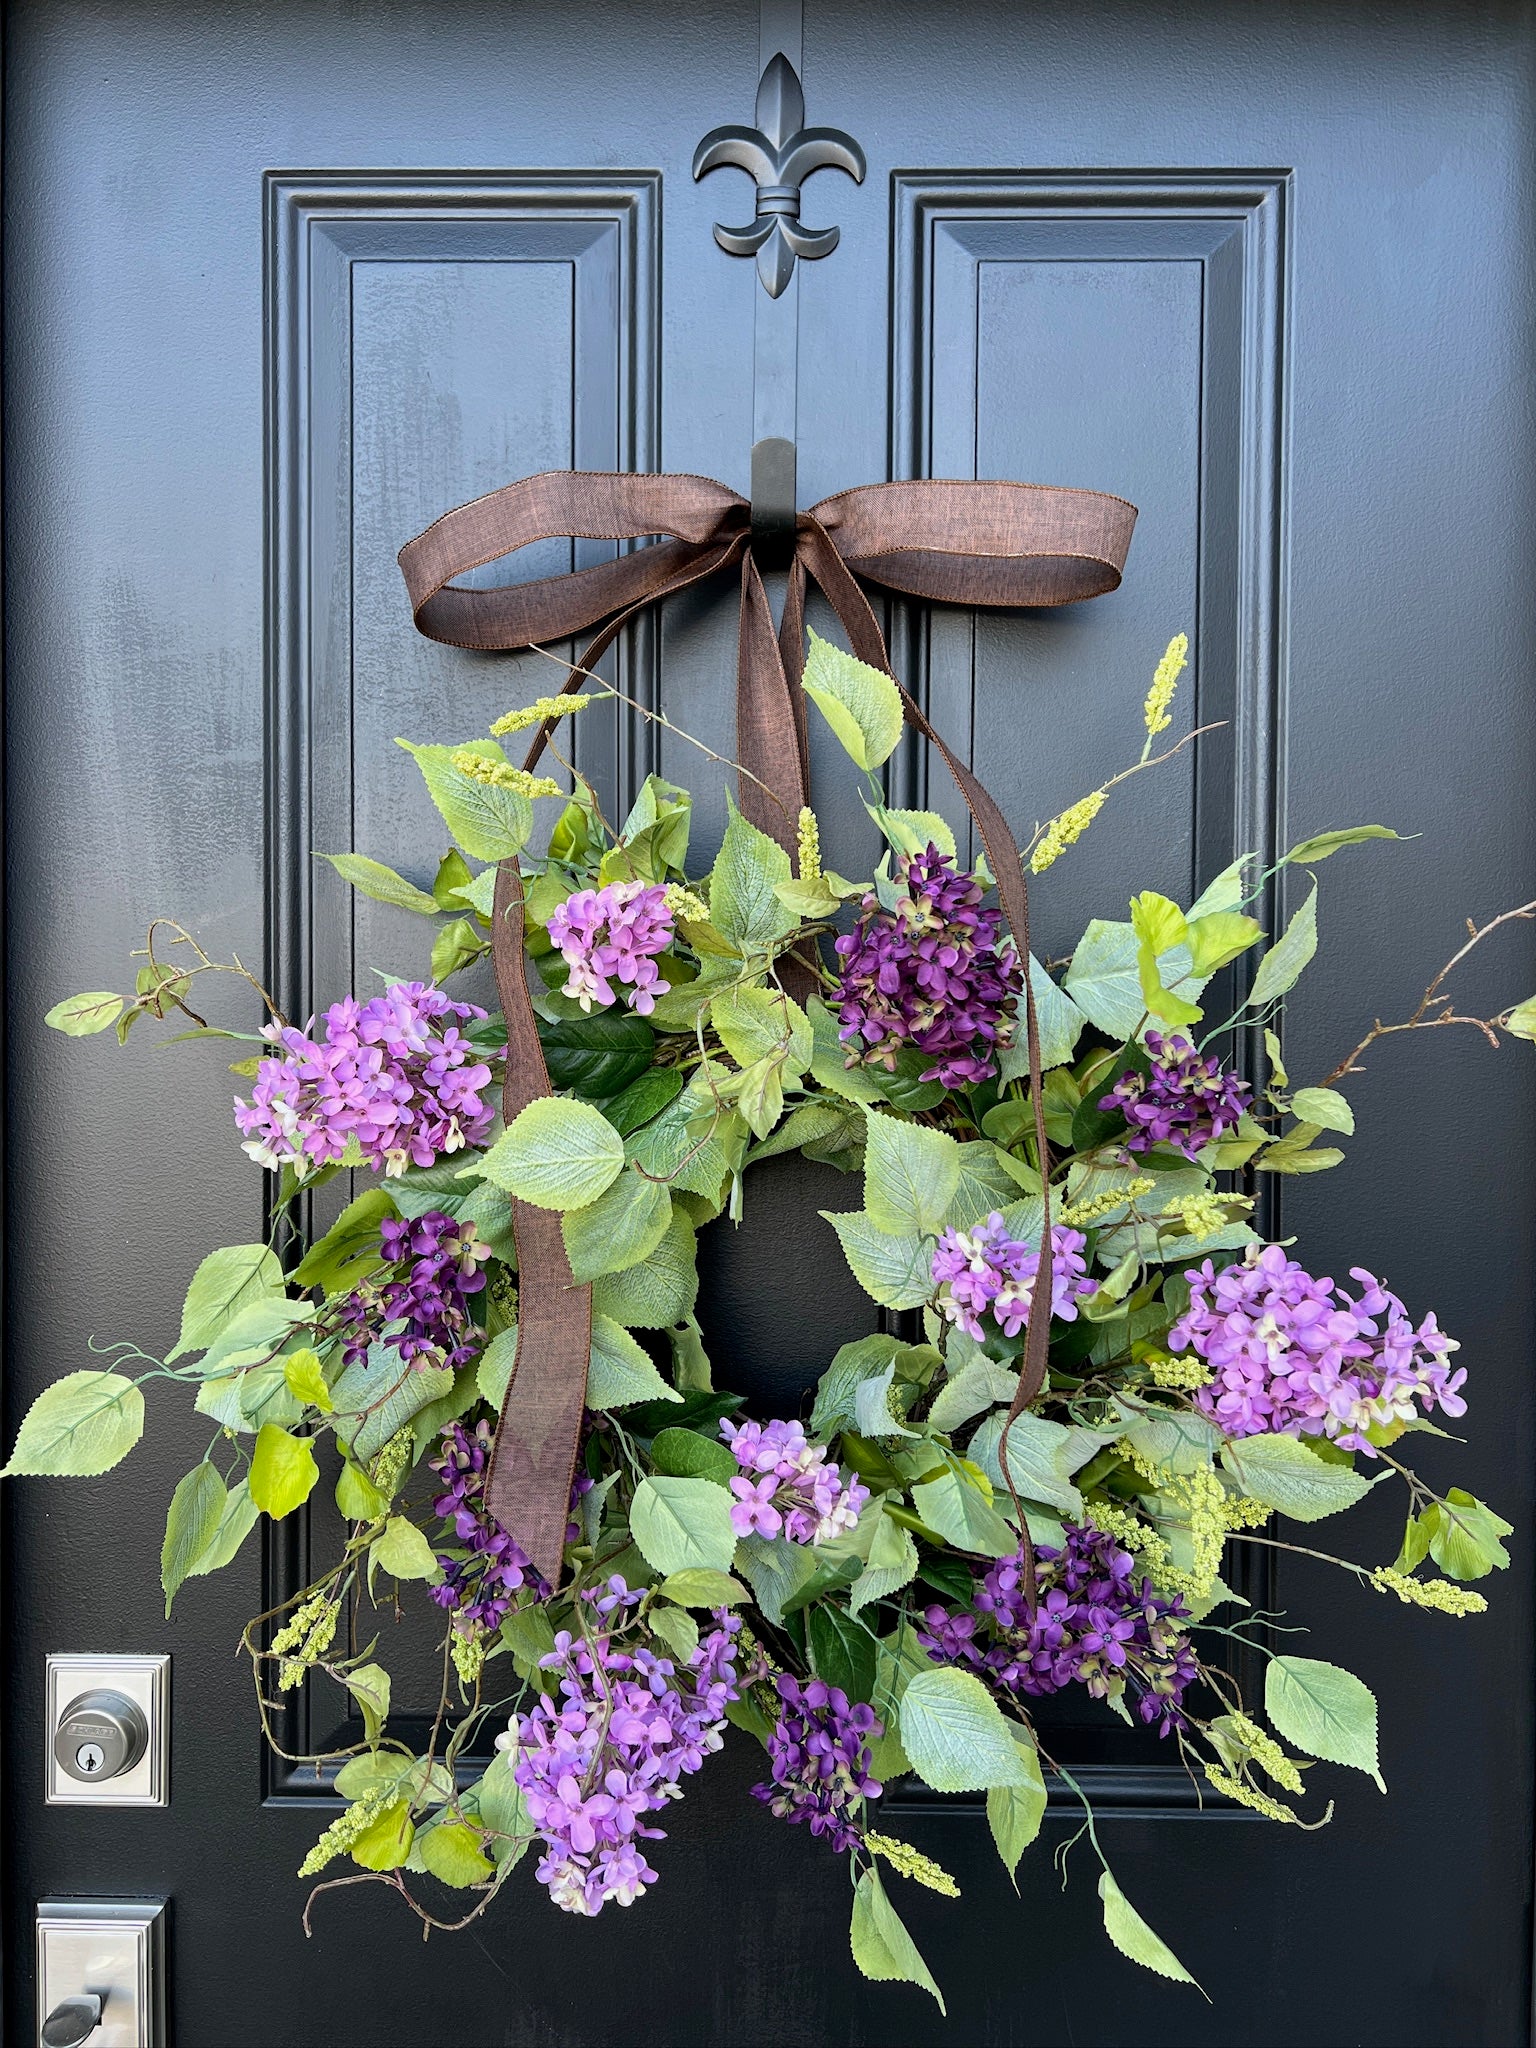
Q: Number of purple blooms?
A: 12